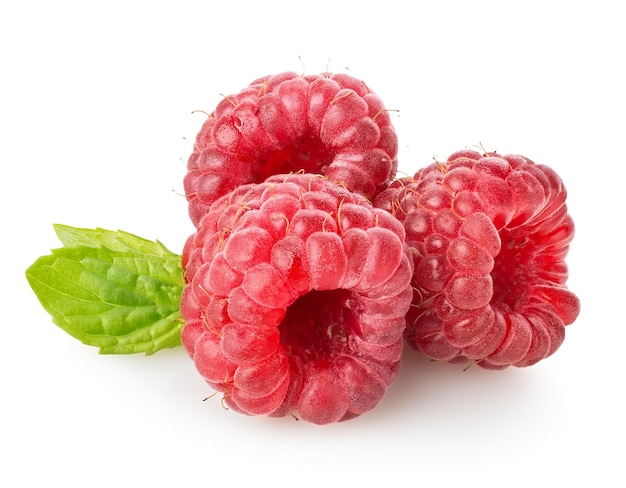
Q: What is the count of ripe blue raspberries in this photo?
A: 0